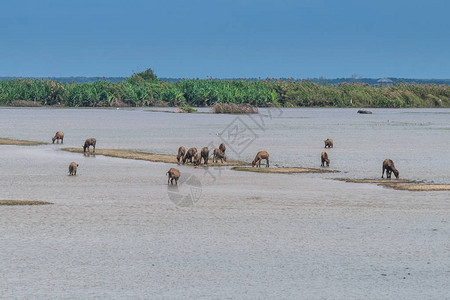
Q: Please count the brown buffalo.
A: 14